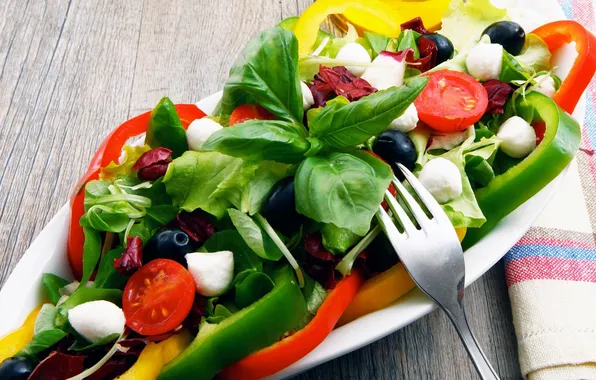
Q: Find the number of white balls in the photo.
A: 10